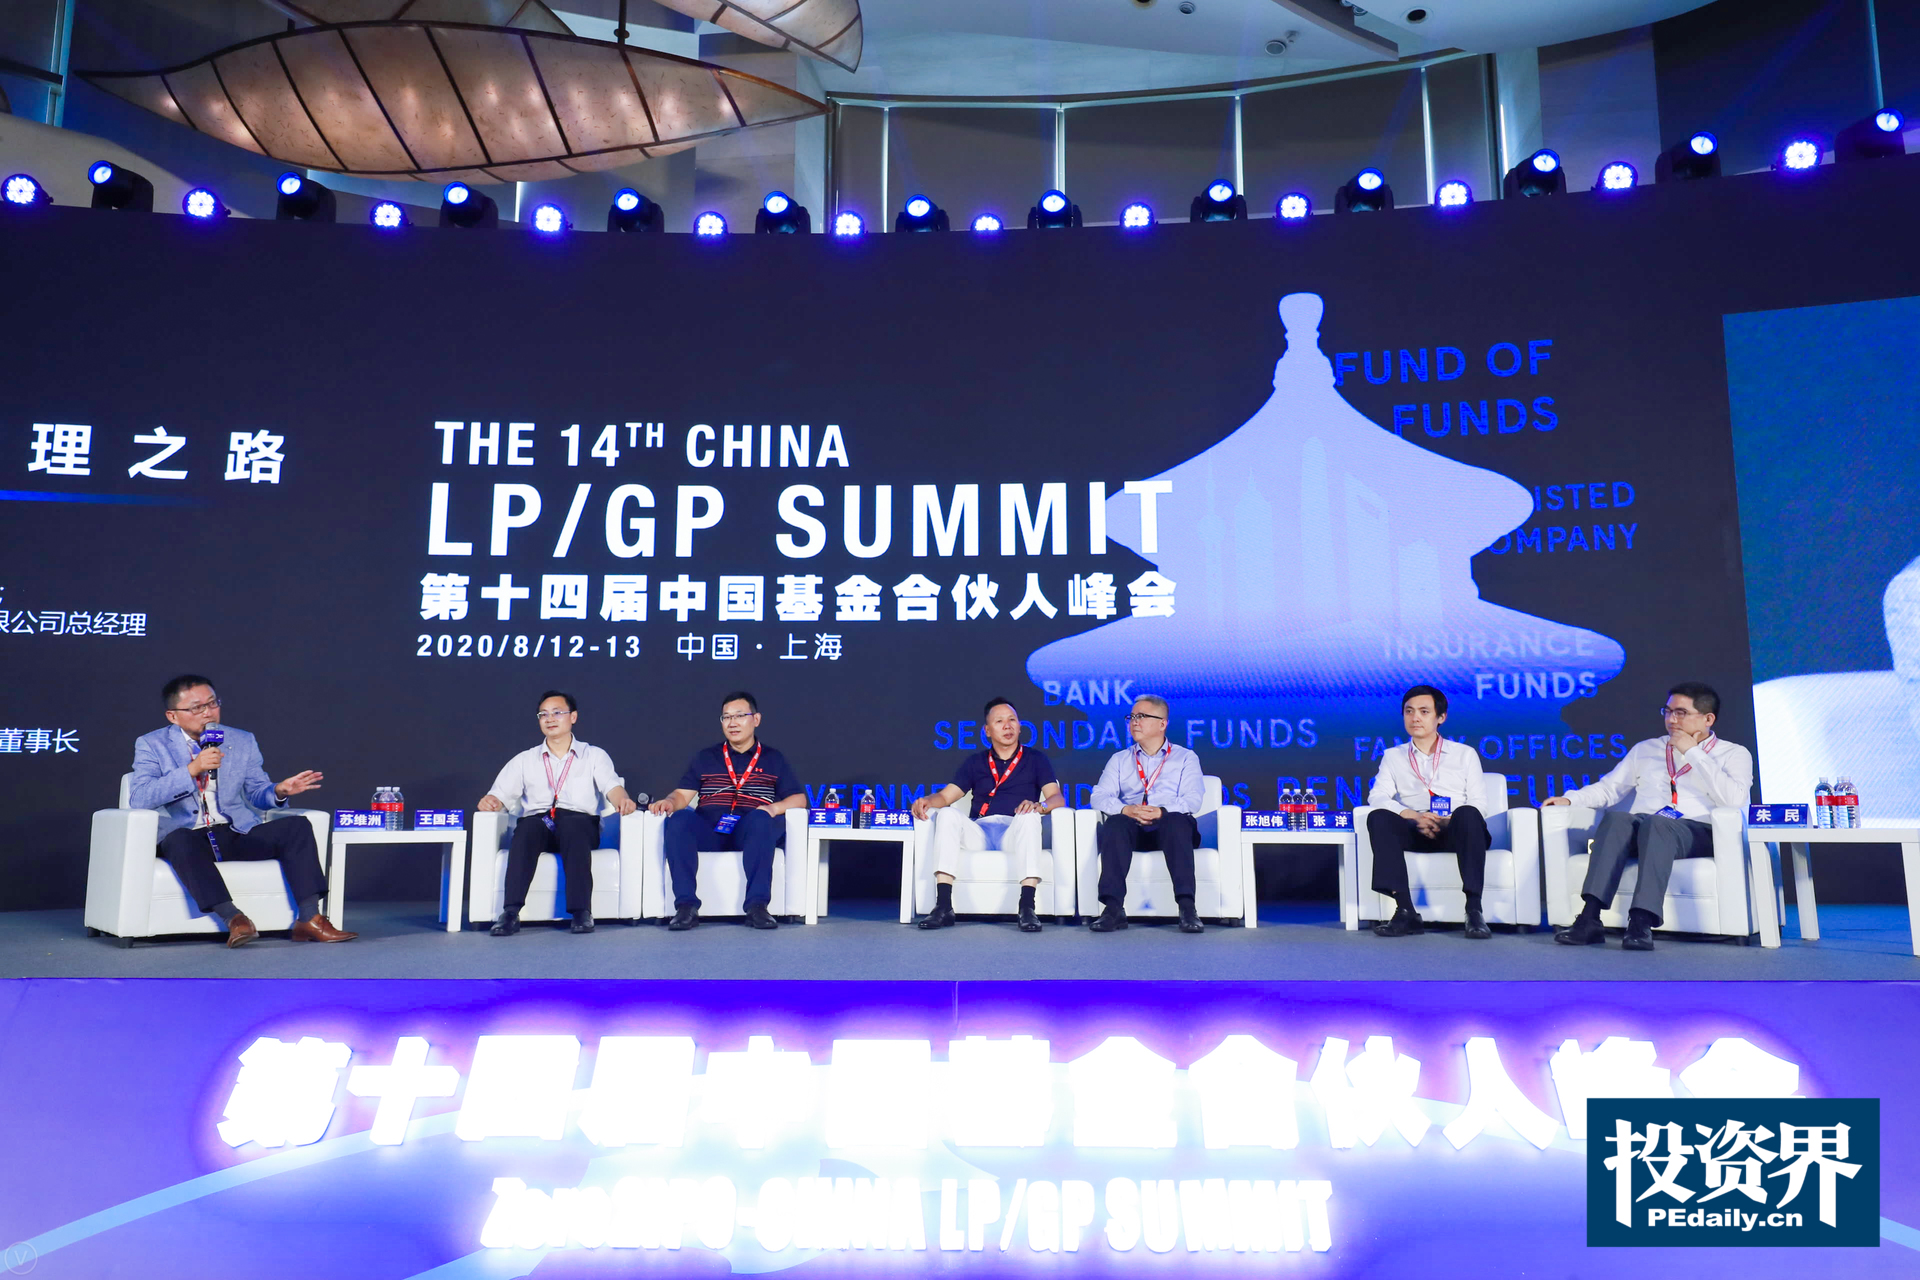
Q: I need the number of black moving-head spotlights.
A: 12